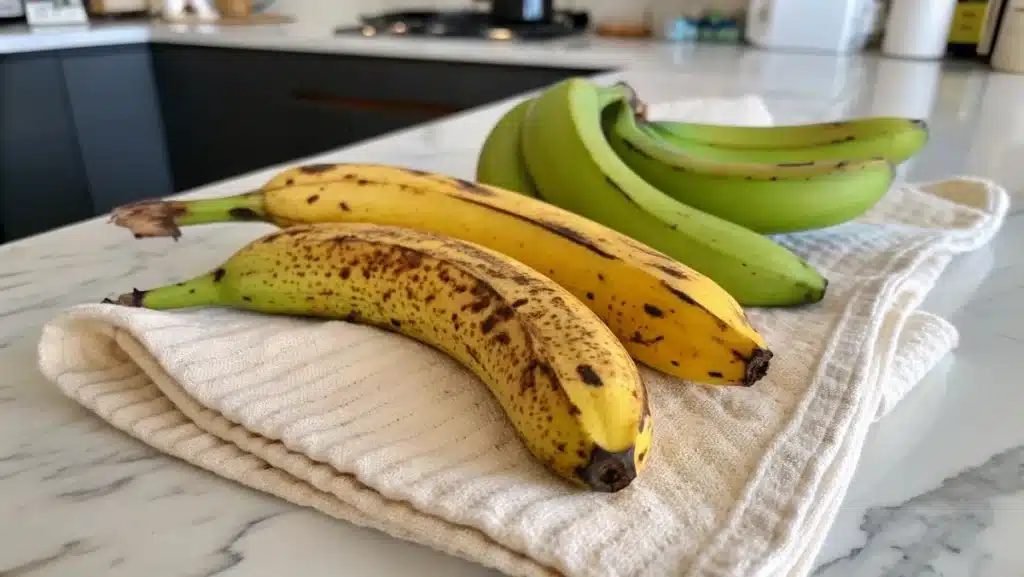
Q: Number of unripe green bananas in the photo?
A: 4